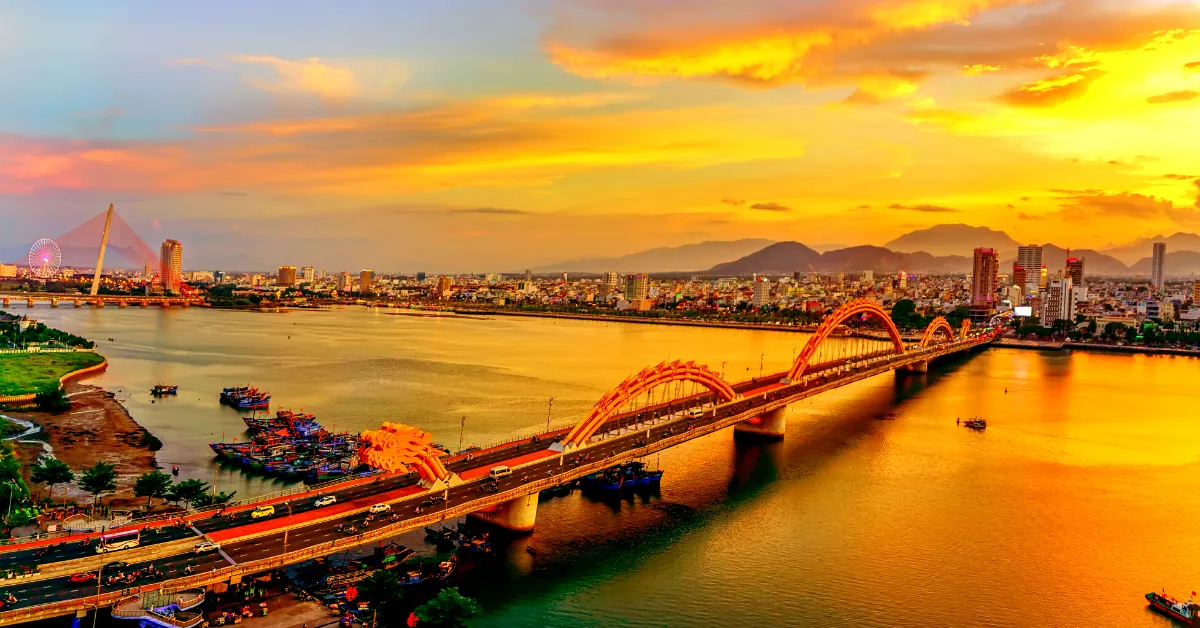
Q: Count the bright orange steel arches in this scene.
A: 3